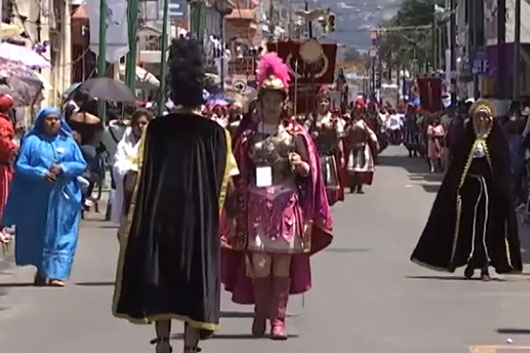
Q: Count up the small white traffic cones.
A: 0